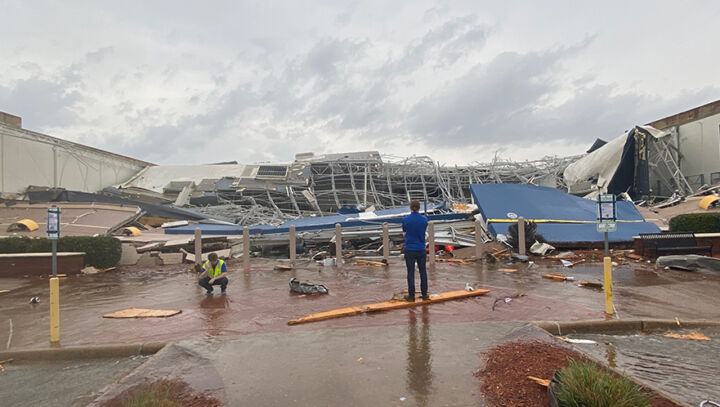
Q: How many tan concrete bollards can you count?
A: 8